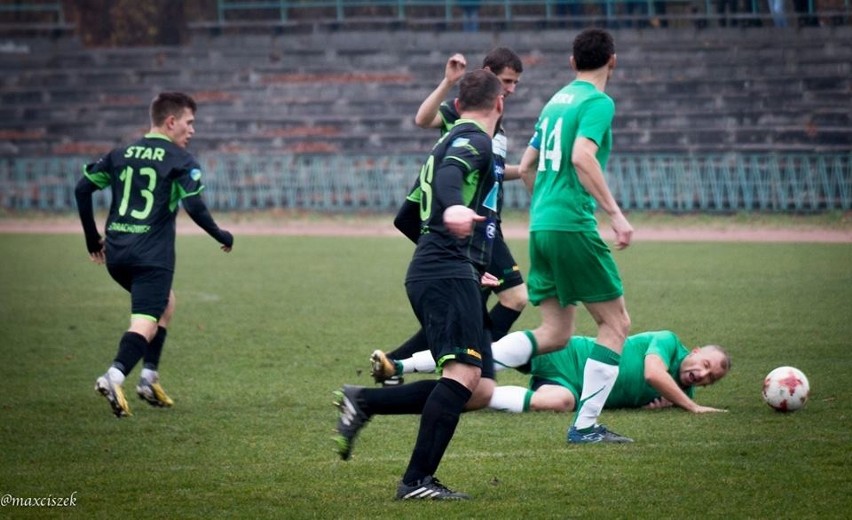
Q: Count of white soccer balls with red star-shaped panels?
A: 1